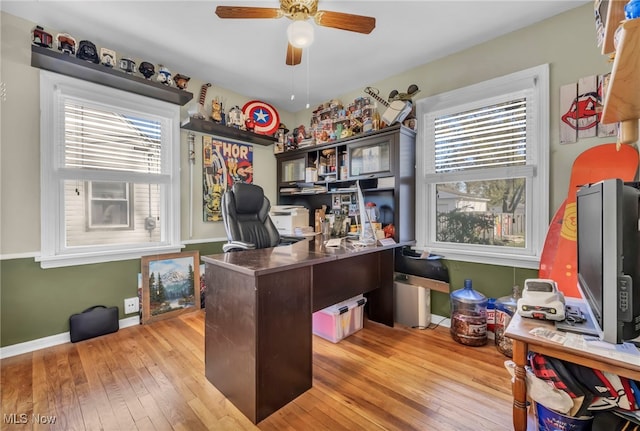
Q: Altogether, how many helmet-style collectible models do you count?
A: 8